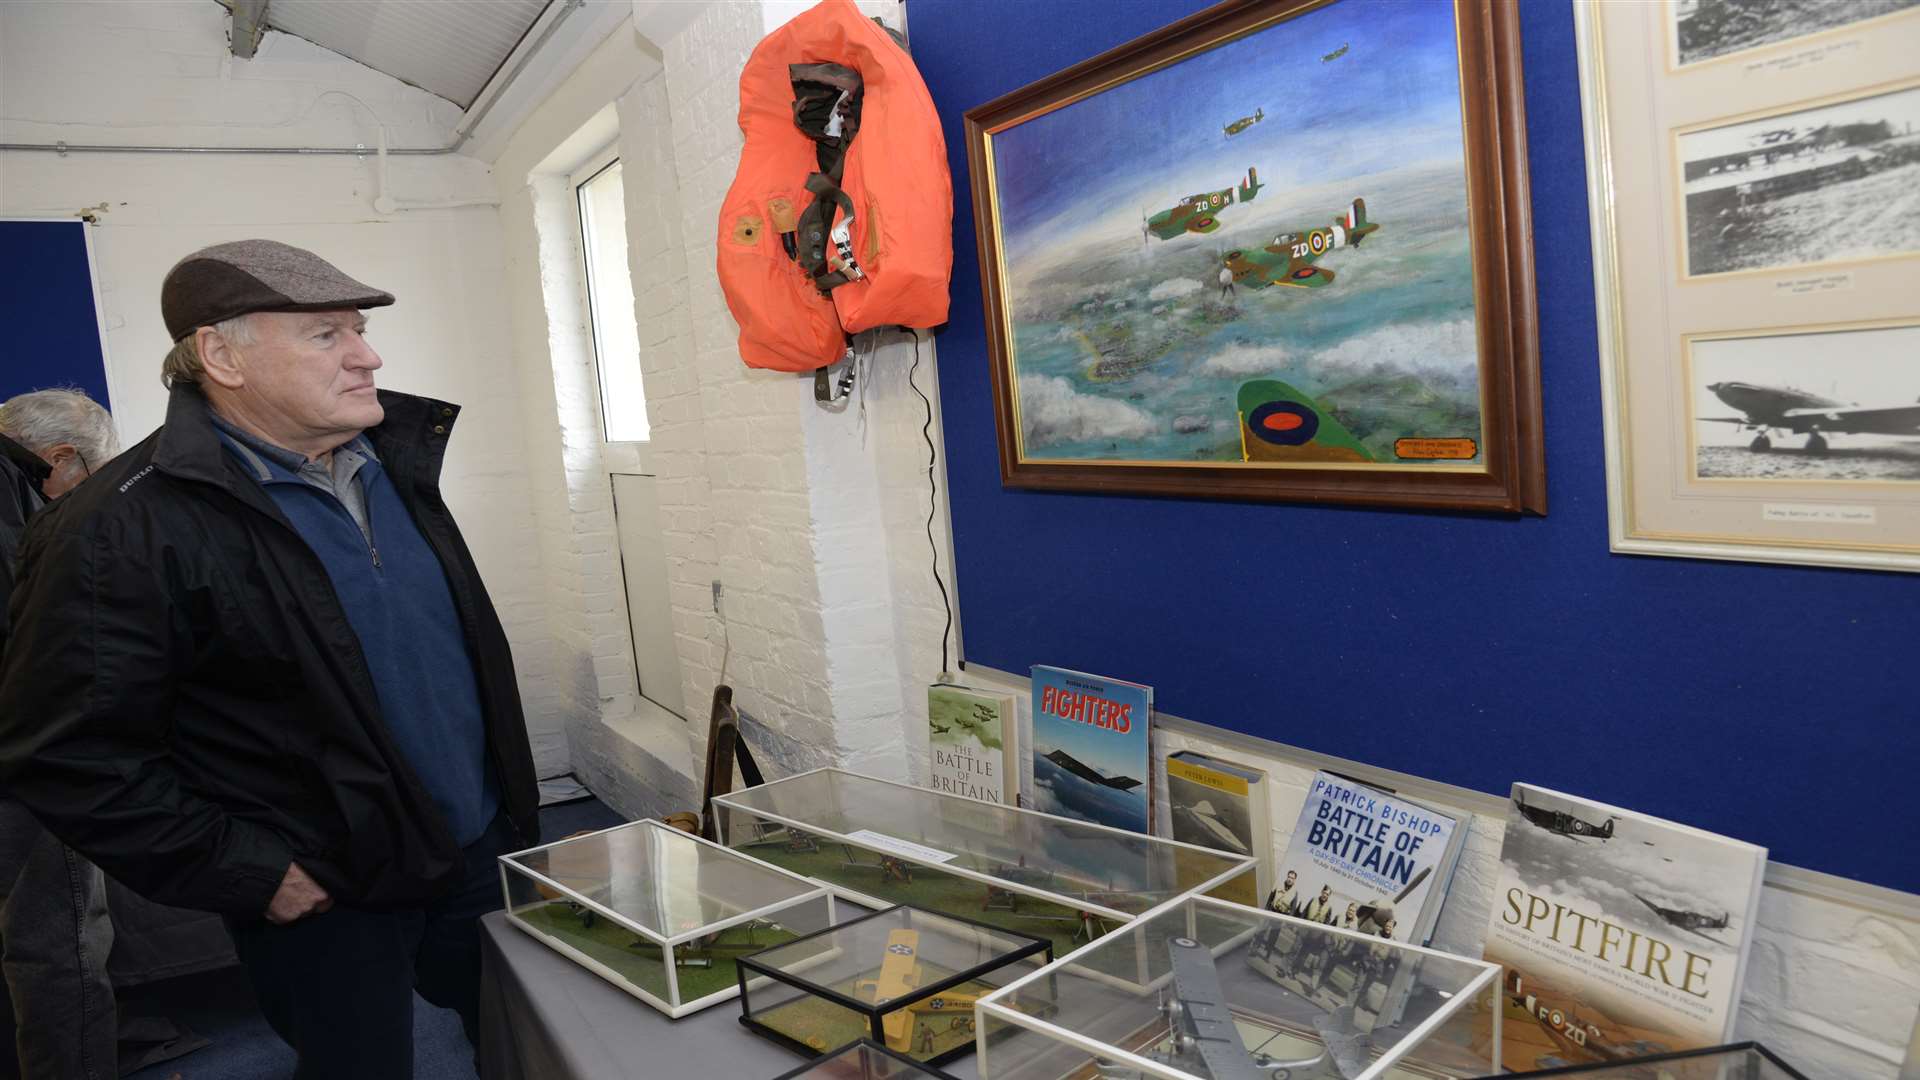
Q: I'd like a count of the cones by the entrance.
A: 0